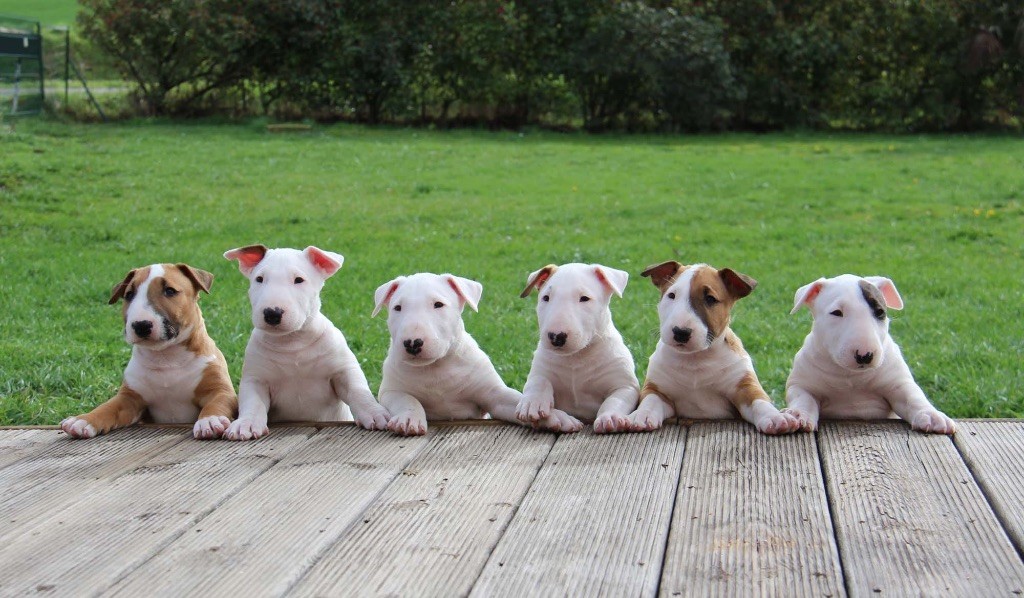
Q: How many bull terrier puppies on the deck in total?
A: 6